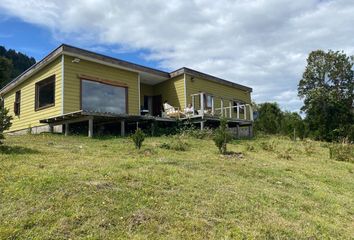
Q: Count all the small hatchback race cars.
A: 0